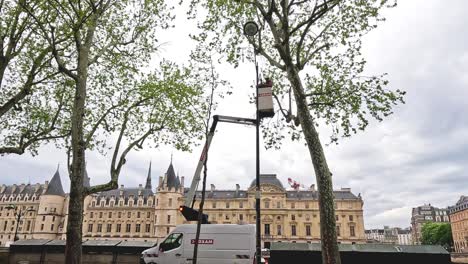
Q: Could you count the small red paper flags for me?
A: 0